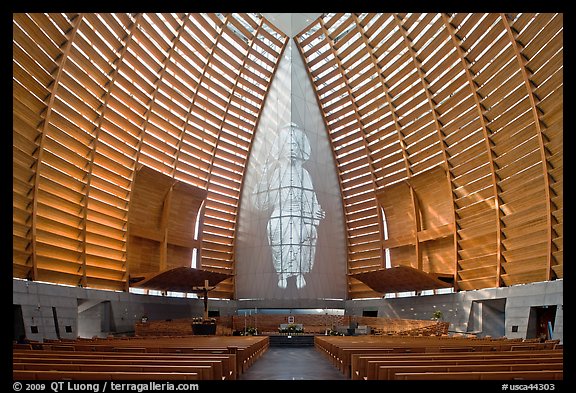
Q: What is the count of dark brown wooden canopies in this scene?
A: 2